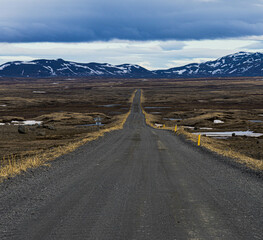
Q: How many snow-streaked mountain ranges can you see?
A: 2